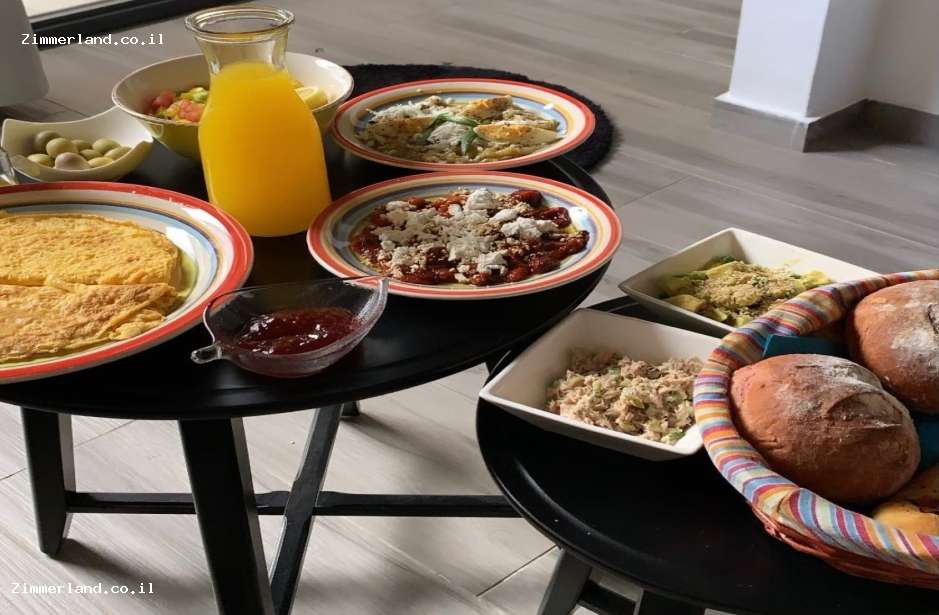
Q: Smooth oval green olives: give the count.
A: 9